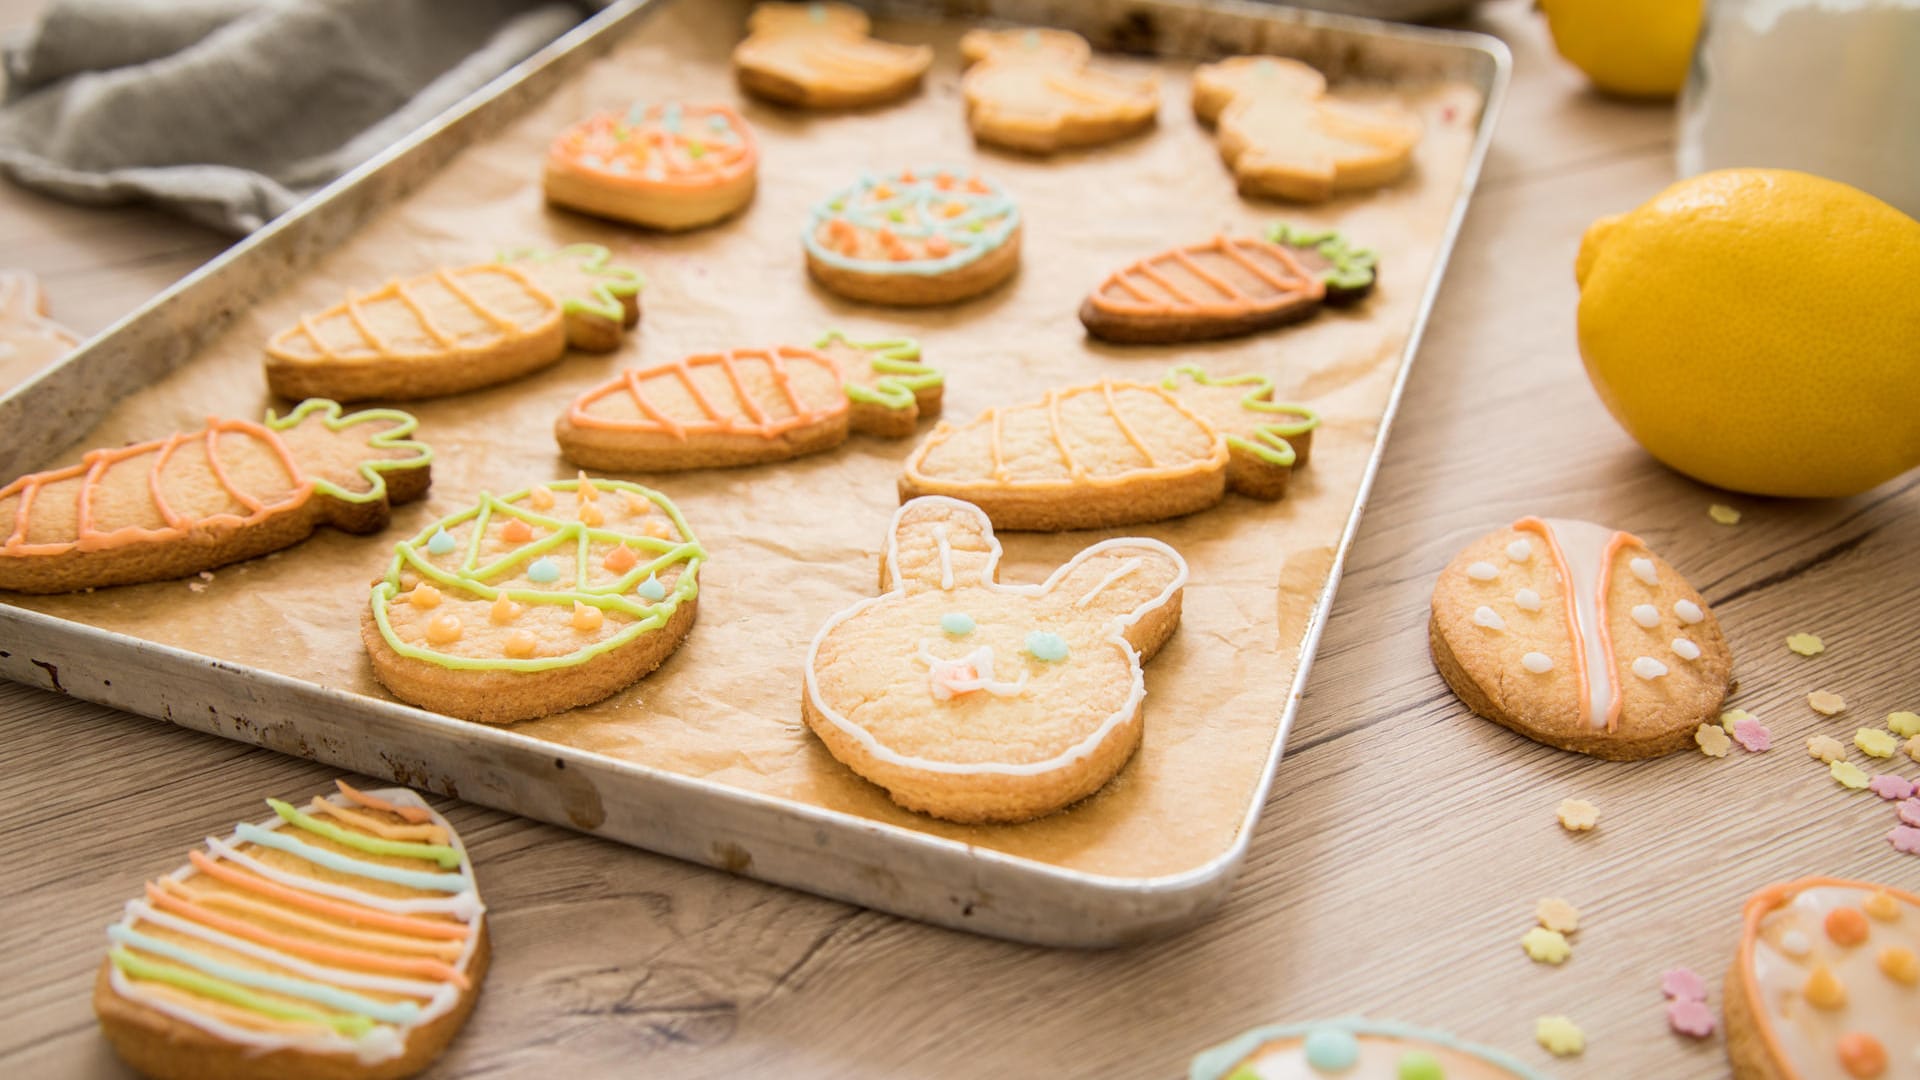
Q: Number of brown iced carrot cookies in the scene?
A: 1